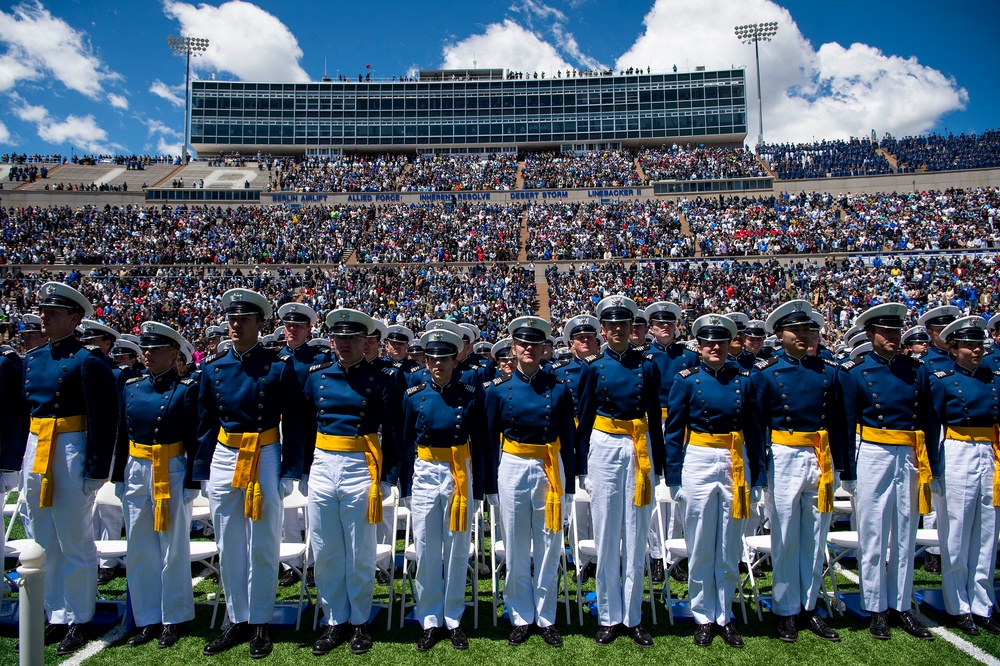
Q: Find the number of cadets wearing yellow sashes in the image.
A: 11